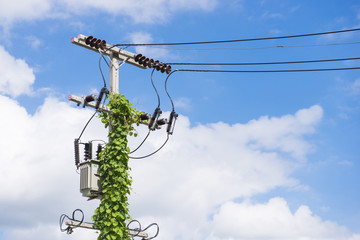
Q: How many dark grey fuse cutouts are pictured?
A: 3